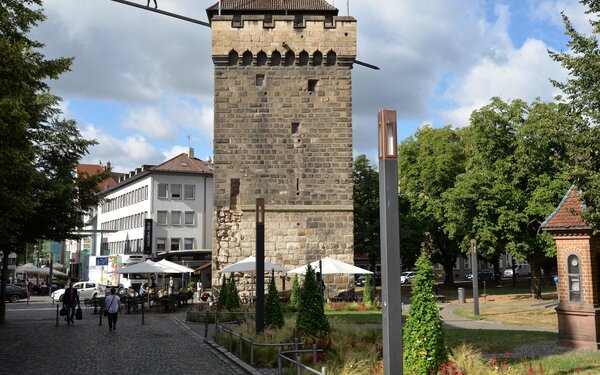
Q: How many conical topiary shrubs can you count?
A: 7